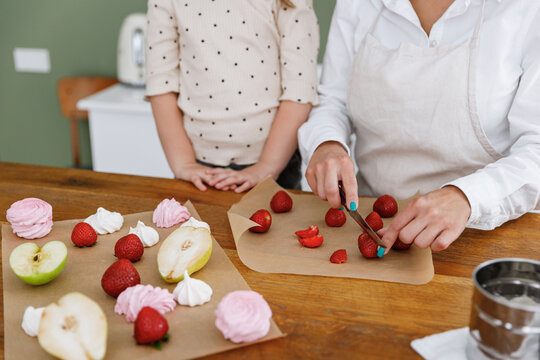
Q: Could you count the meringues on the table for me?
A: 9